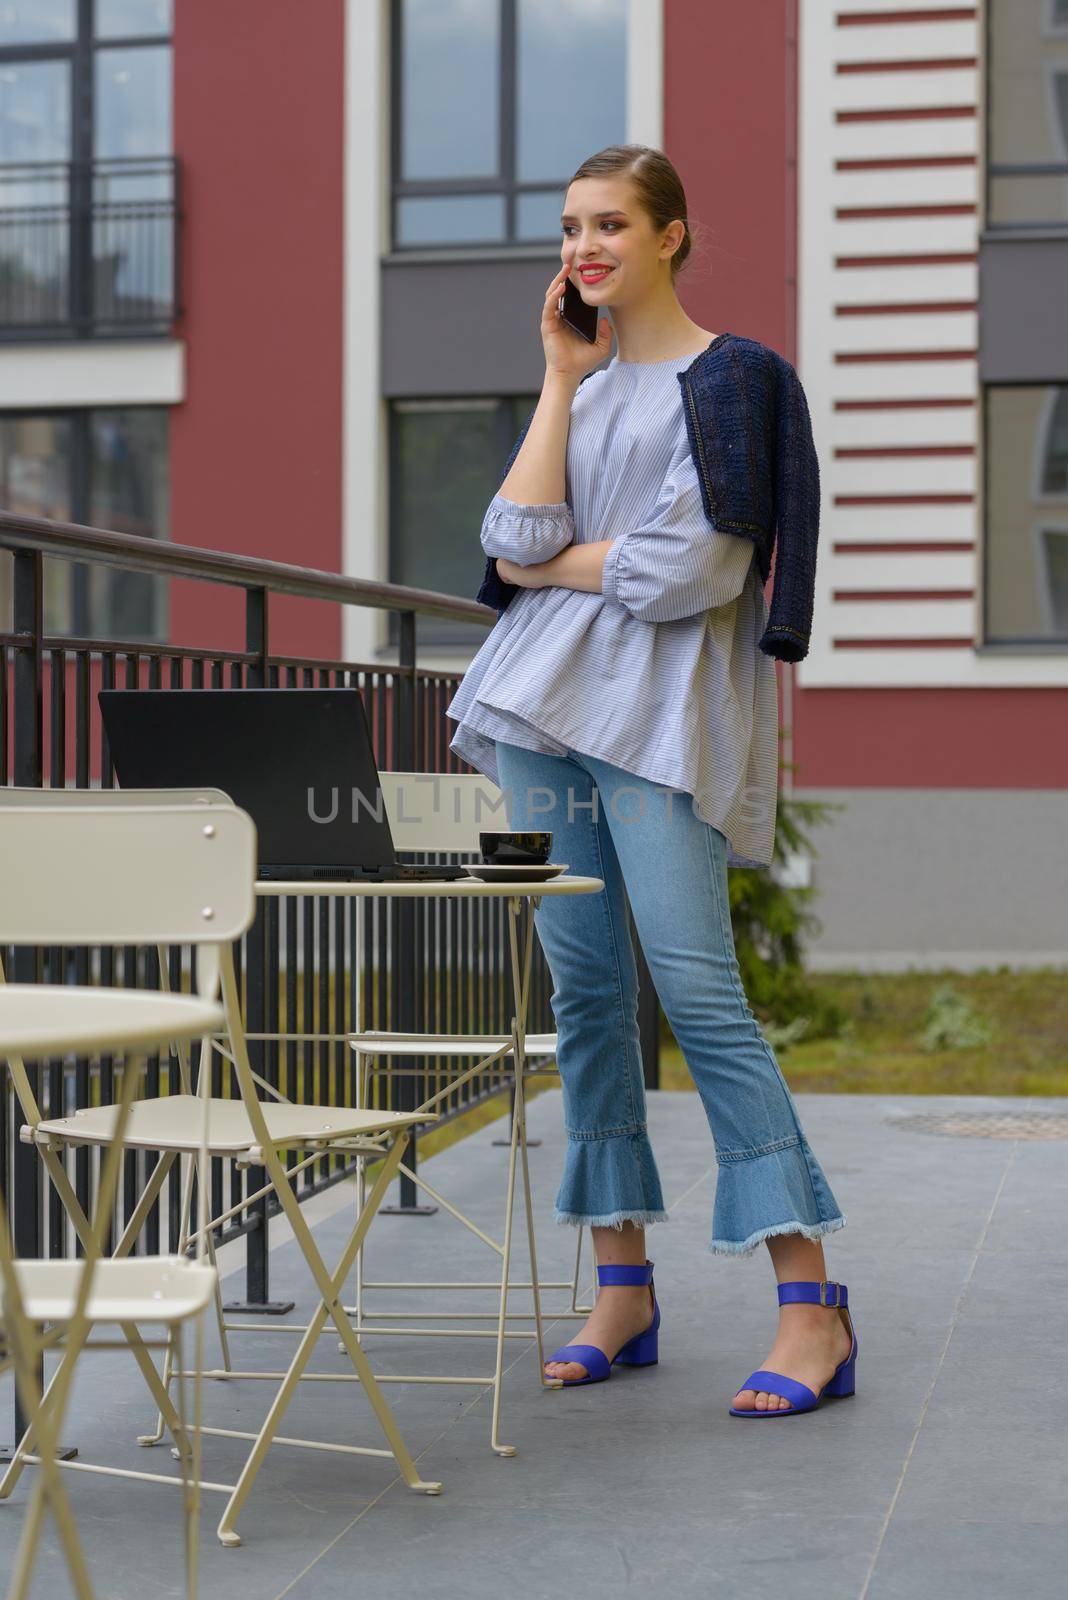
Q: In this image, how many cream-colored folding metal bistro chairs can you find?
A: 3